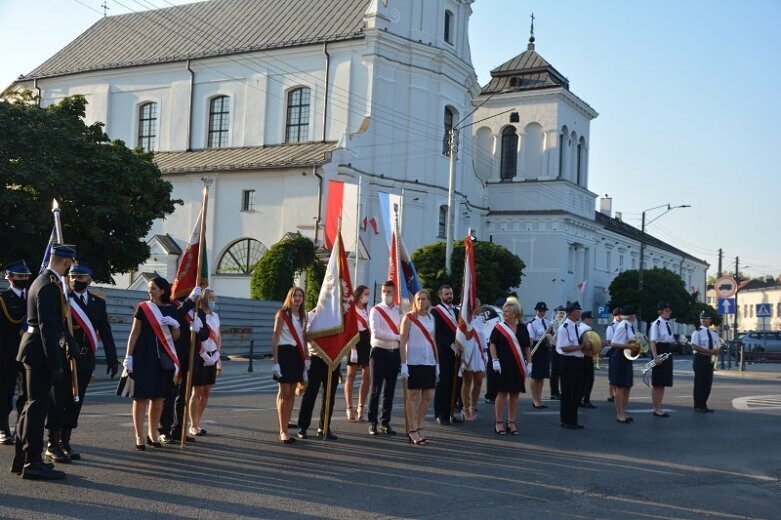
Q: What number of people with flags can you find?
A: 5